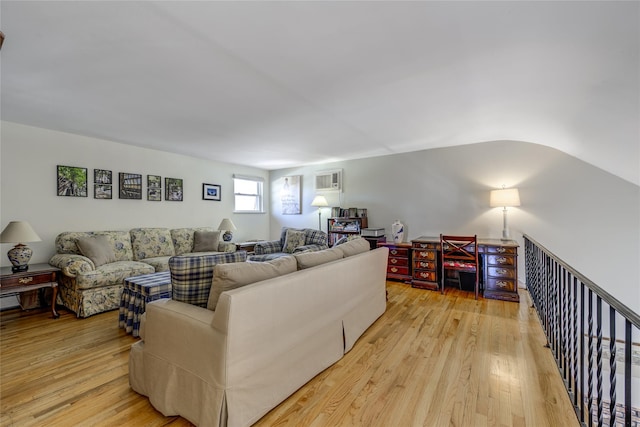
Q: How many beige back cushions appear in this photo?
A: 3